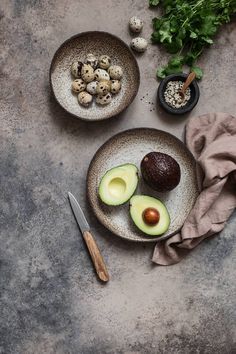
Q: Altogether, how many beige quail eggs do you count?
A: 14